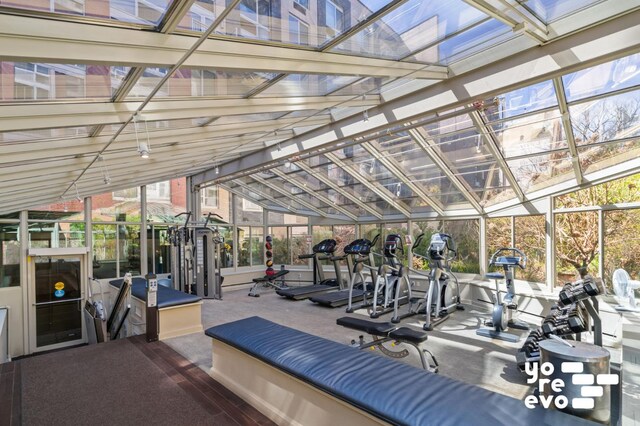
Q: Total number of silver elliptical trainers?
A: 2